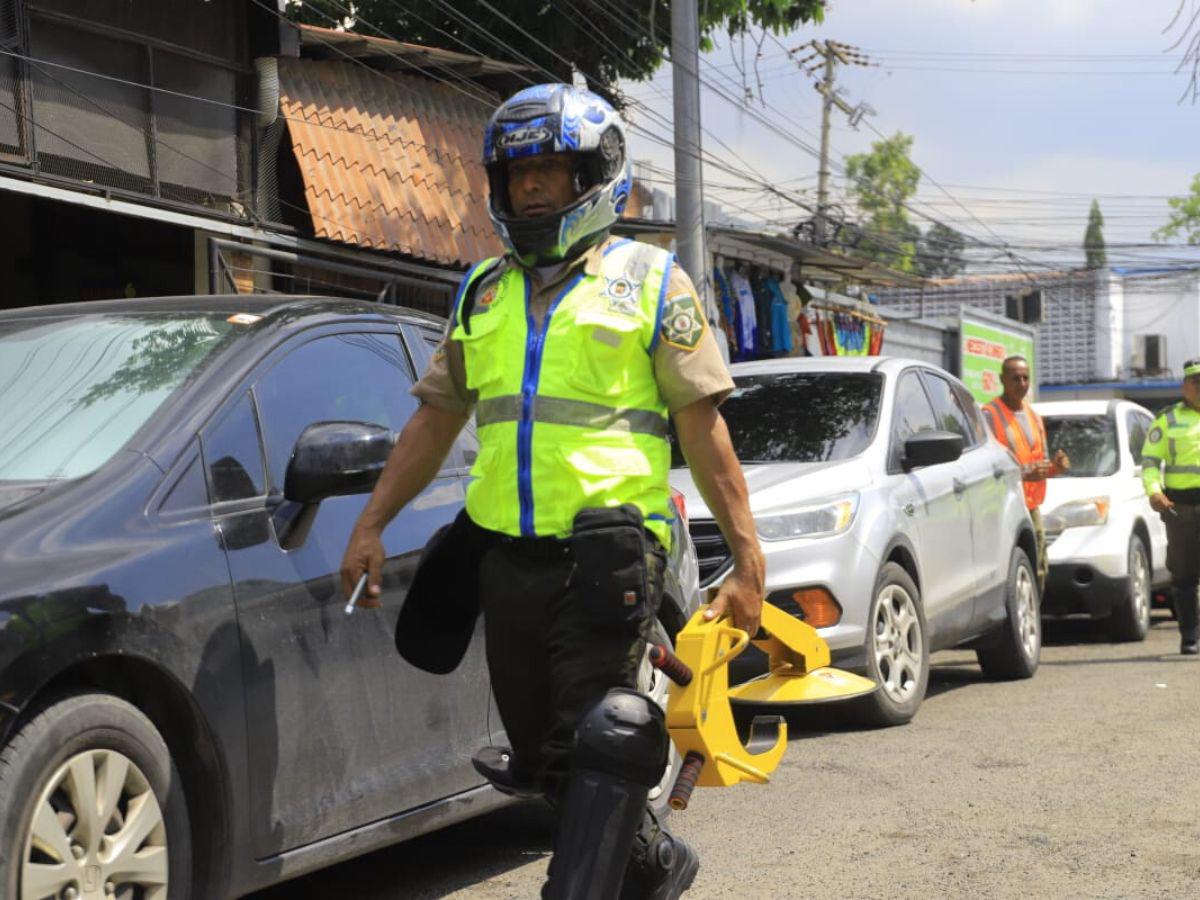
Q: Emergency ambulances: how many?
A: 0